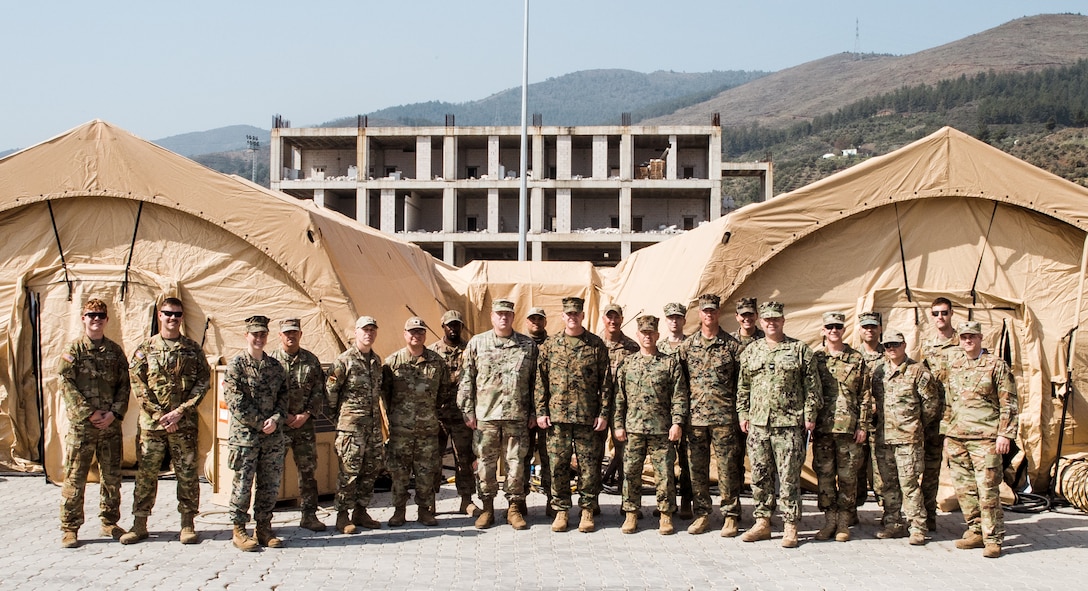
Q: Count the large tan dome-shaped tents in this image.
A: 2